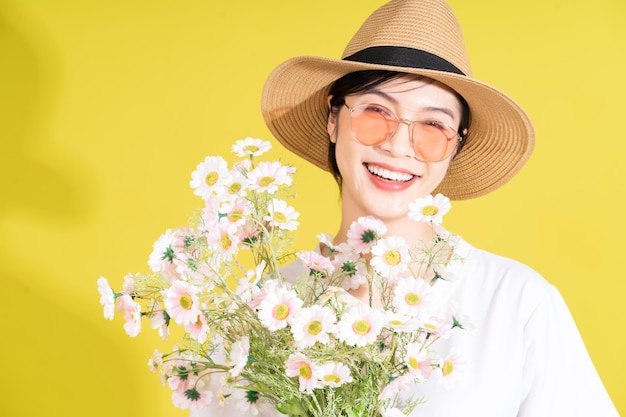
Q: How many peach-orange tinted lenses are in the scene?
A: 2